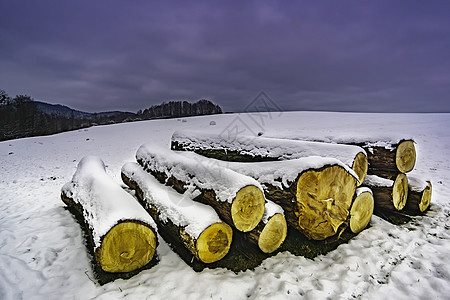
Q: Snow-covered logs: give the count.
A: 10